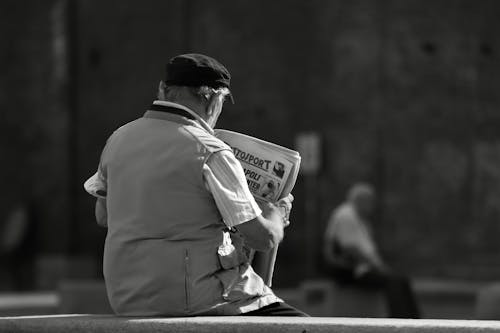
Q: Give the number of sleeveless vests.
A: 1